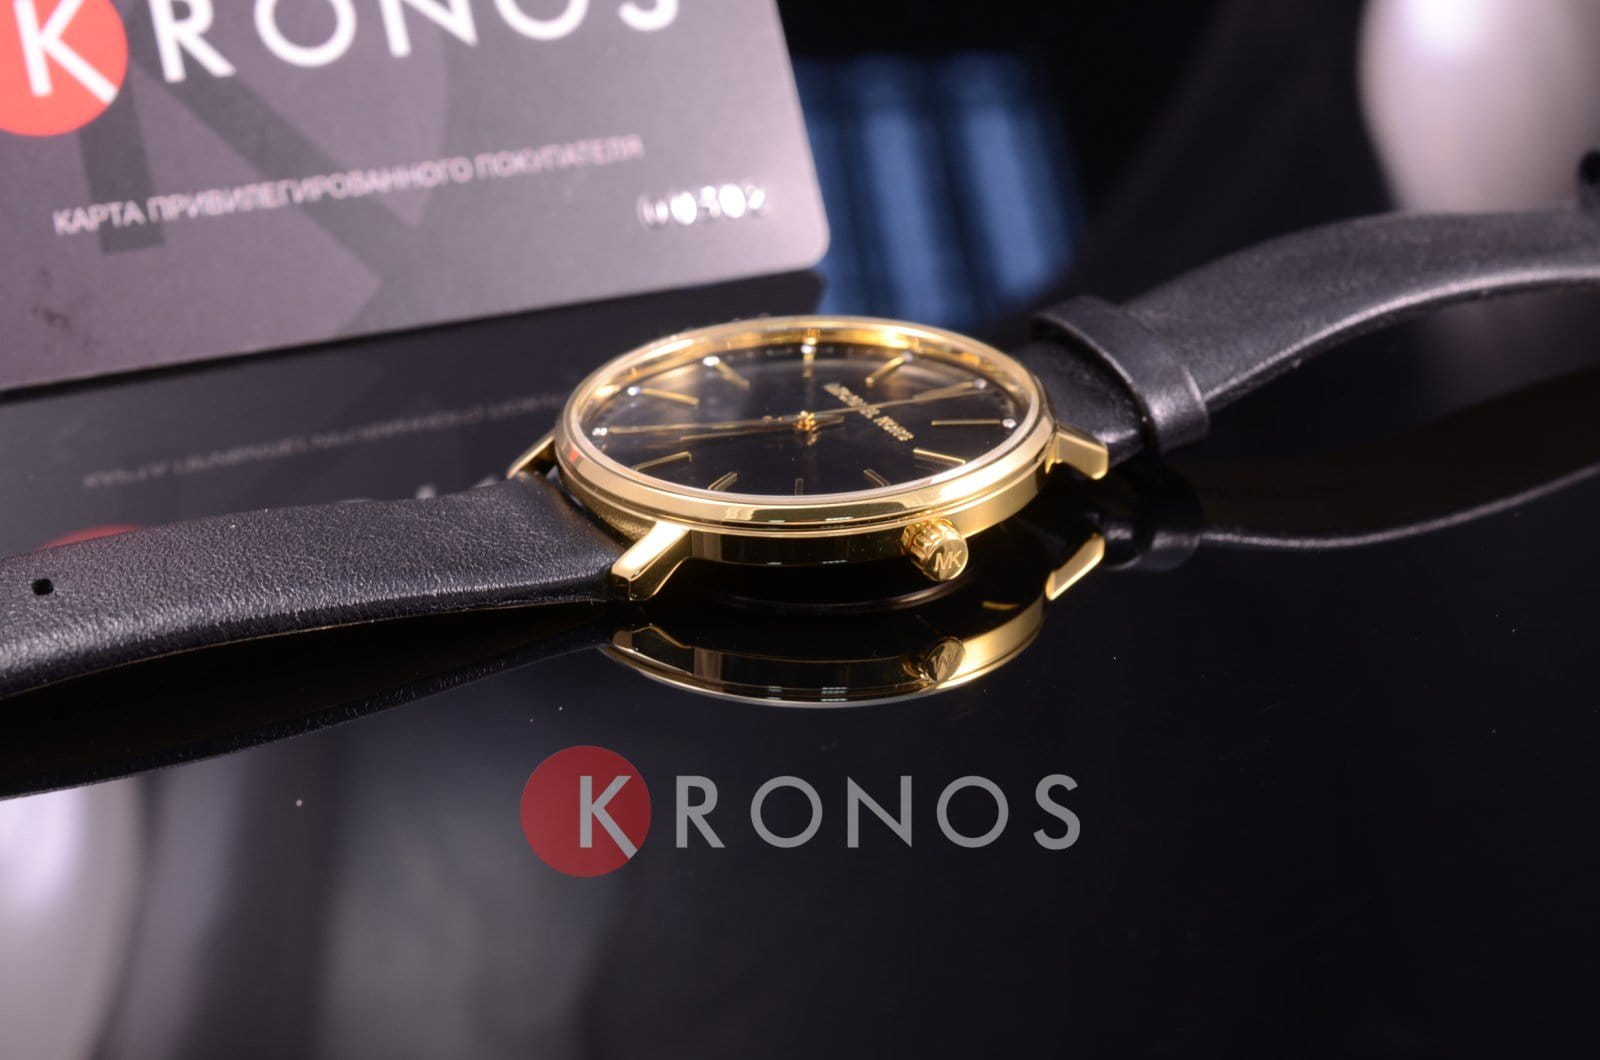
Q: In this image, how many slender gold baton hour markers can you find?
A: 12